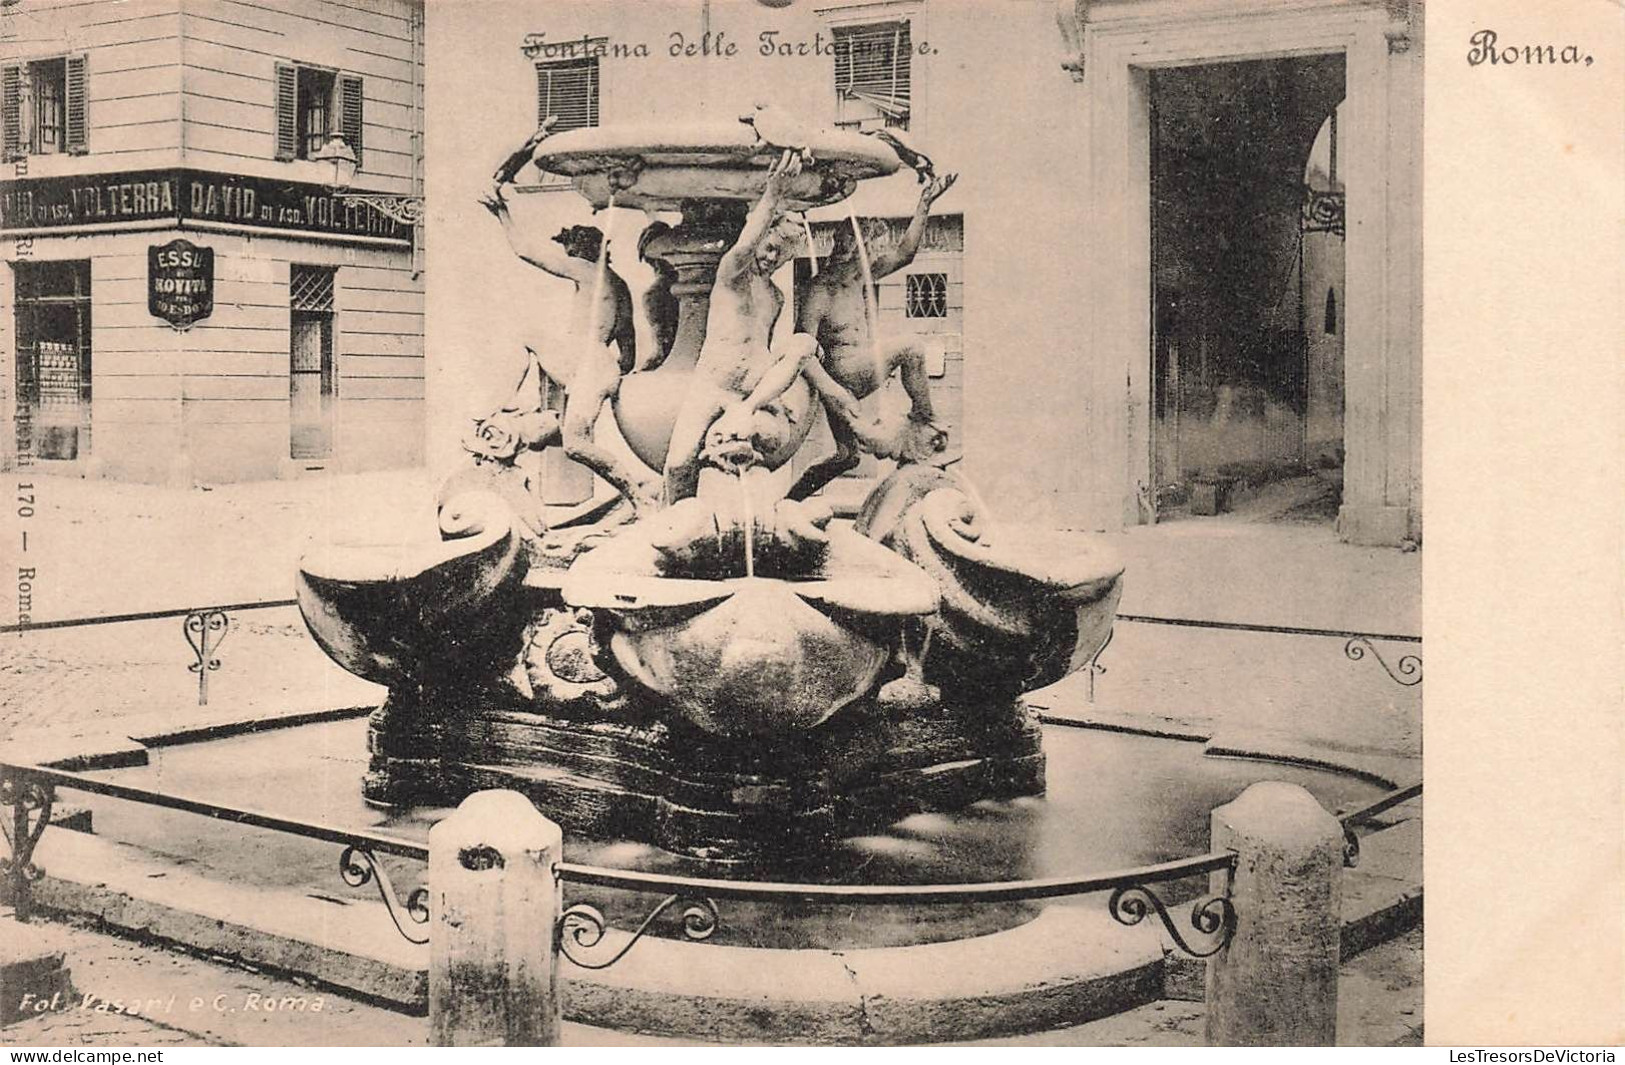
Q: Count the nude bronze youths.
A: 4